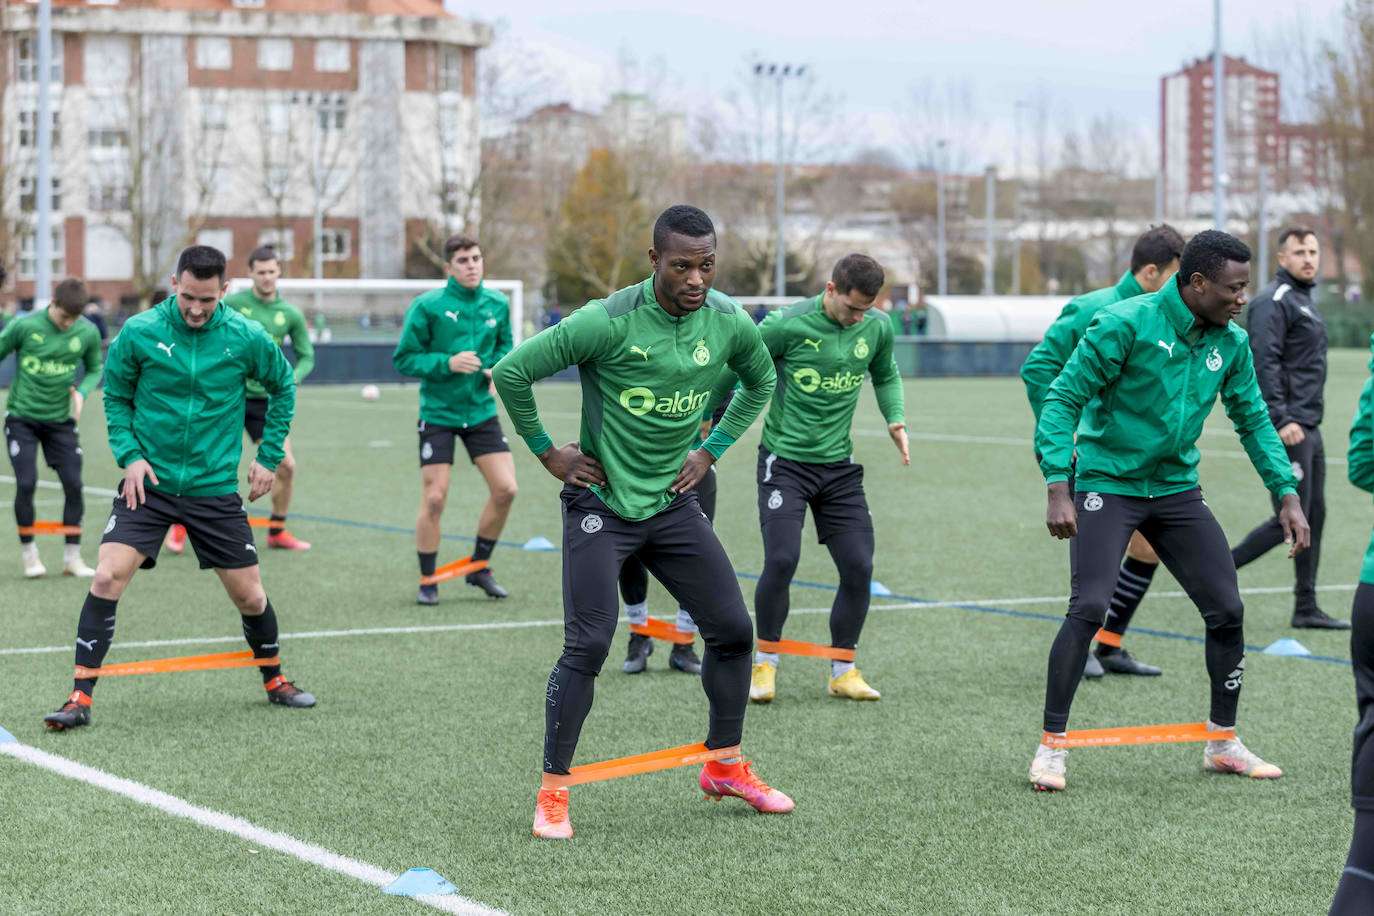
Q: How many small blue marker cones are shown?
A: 5